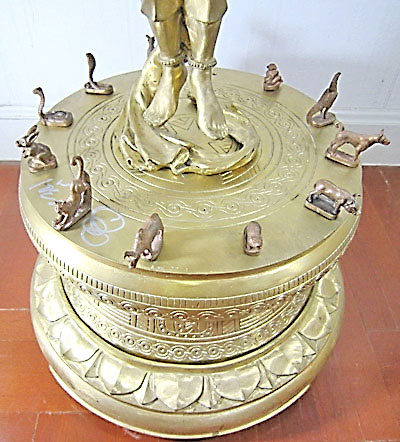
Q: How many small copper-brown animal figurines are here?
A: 11